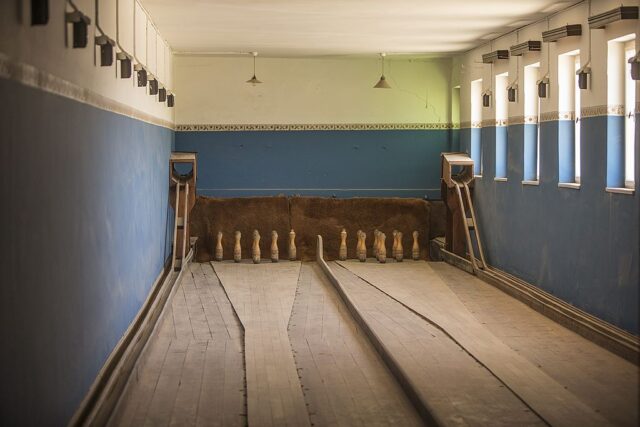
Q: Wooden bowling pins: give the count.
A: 14